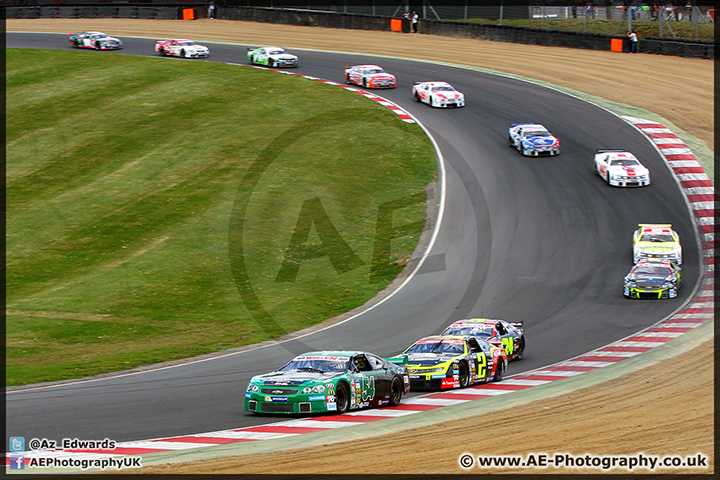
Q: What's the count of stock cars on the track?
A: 12